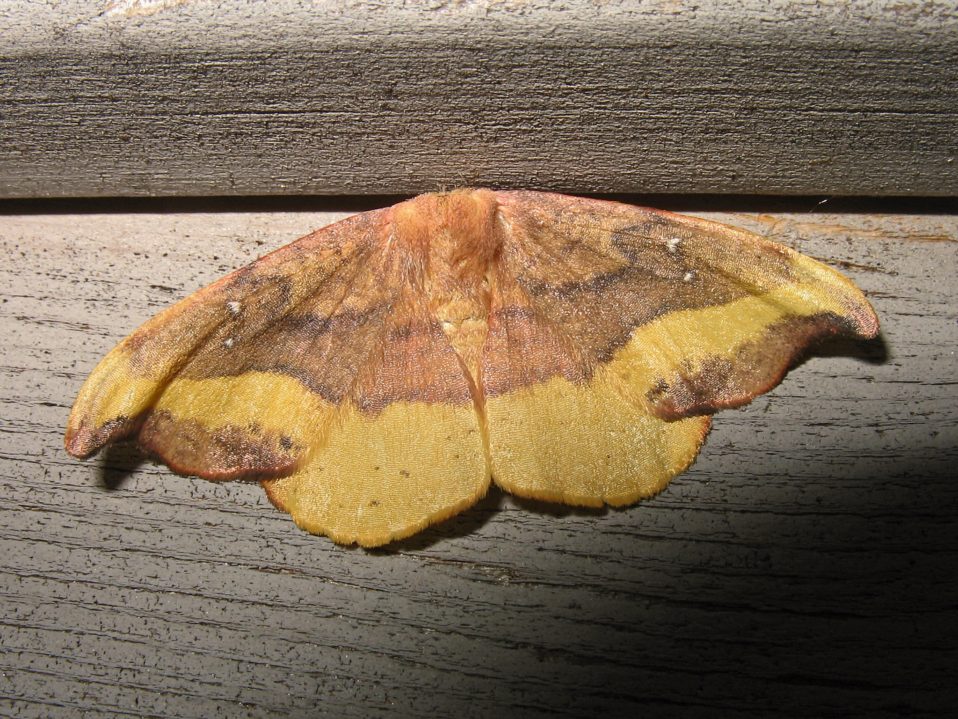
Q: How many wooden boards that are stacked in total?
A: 2